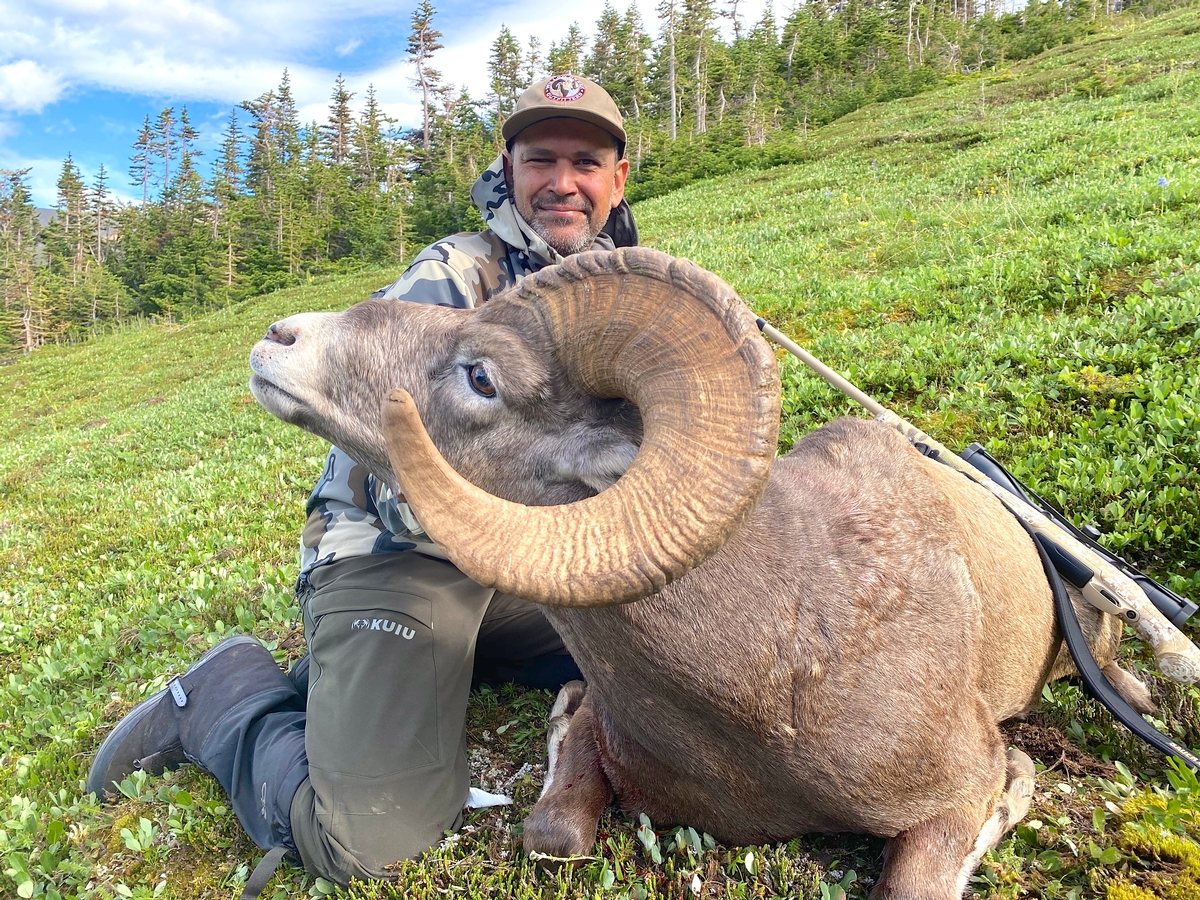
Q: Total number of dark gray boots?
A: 1